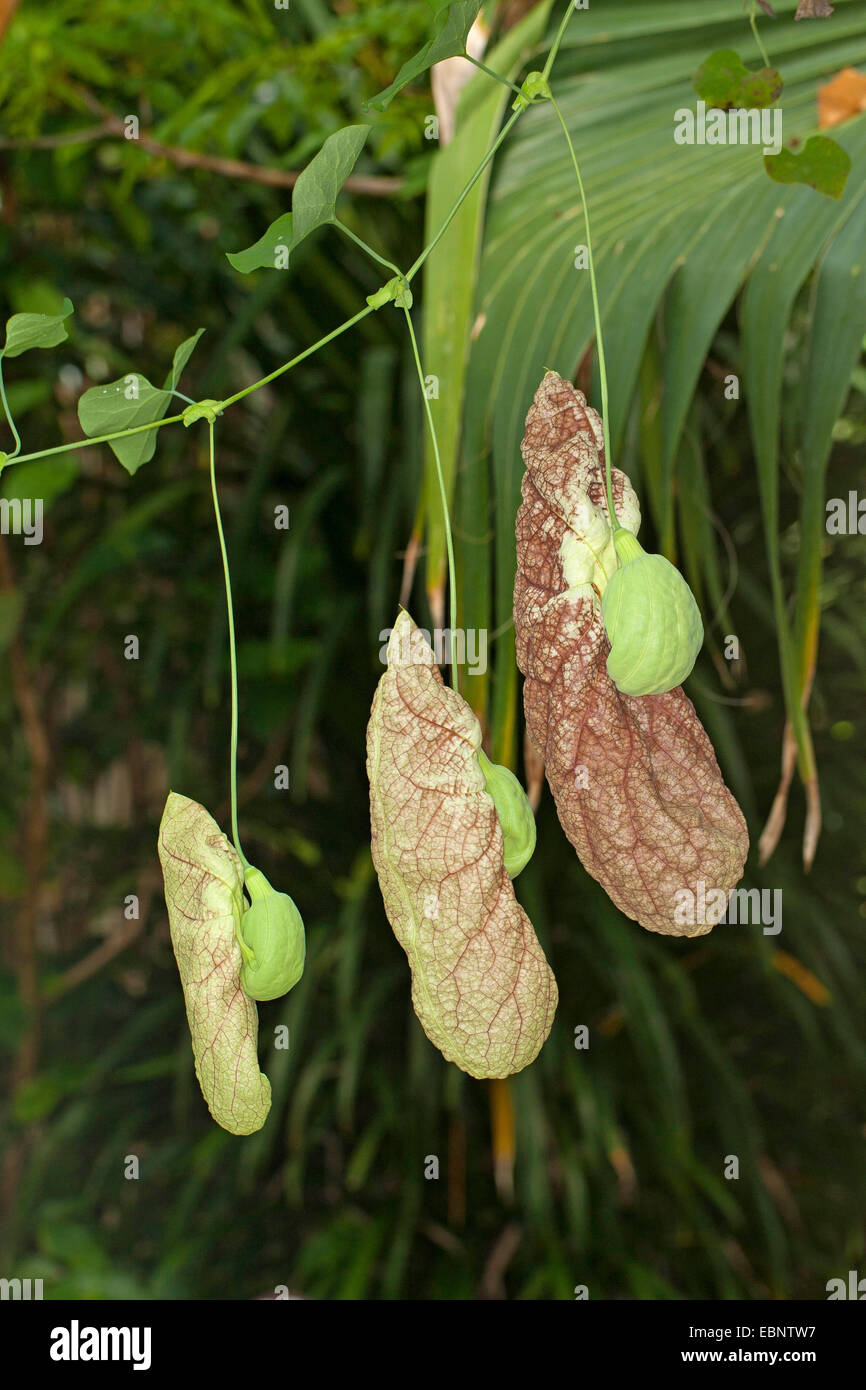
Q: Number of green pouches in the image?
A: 3